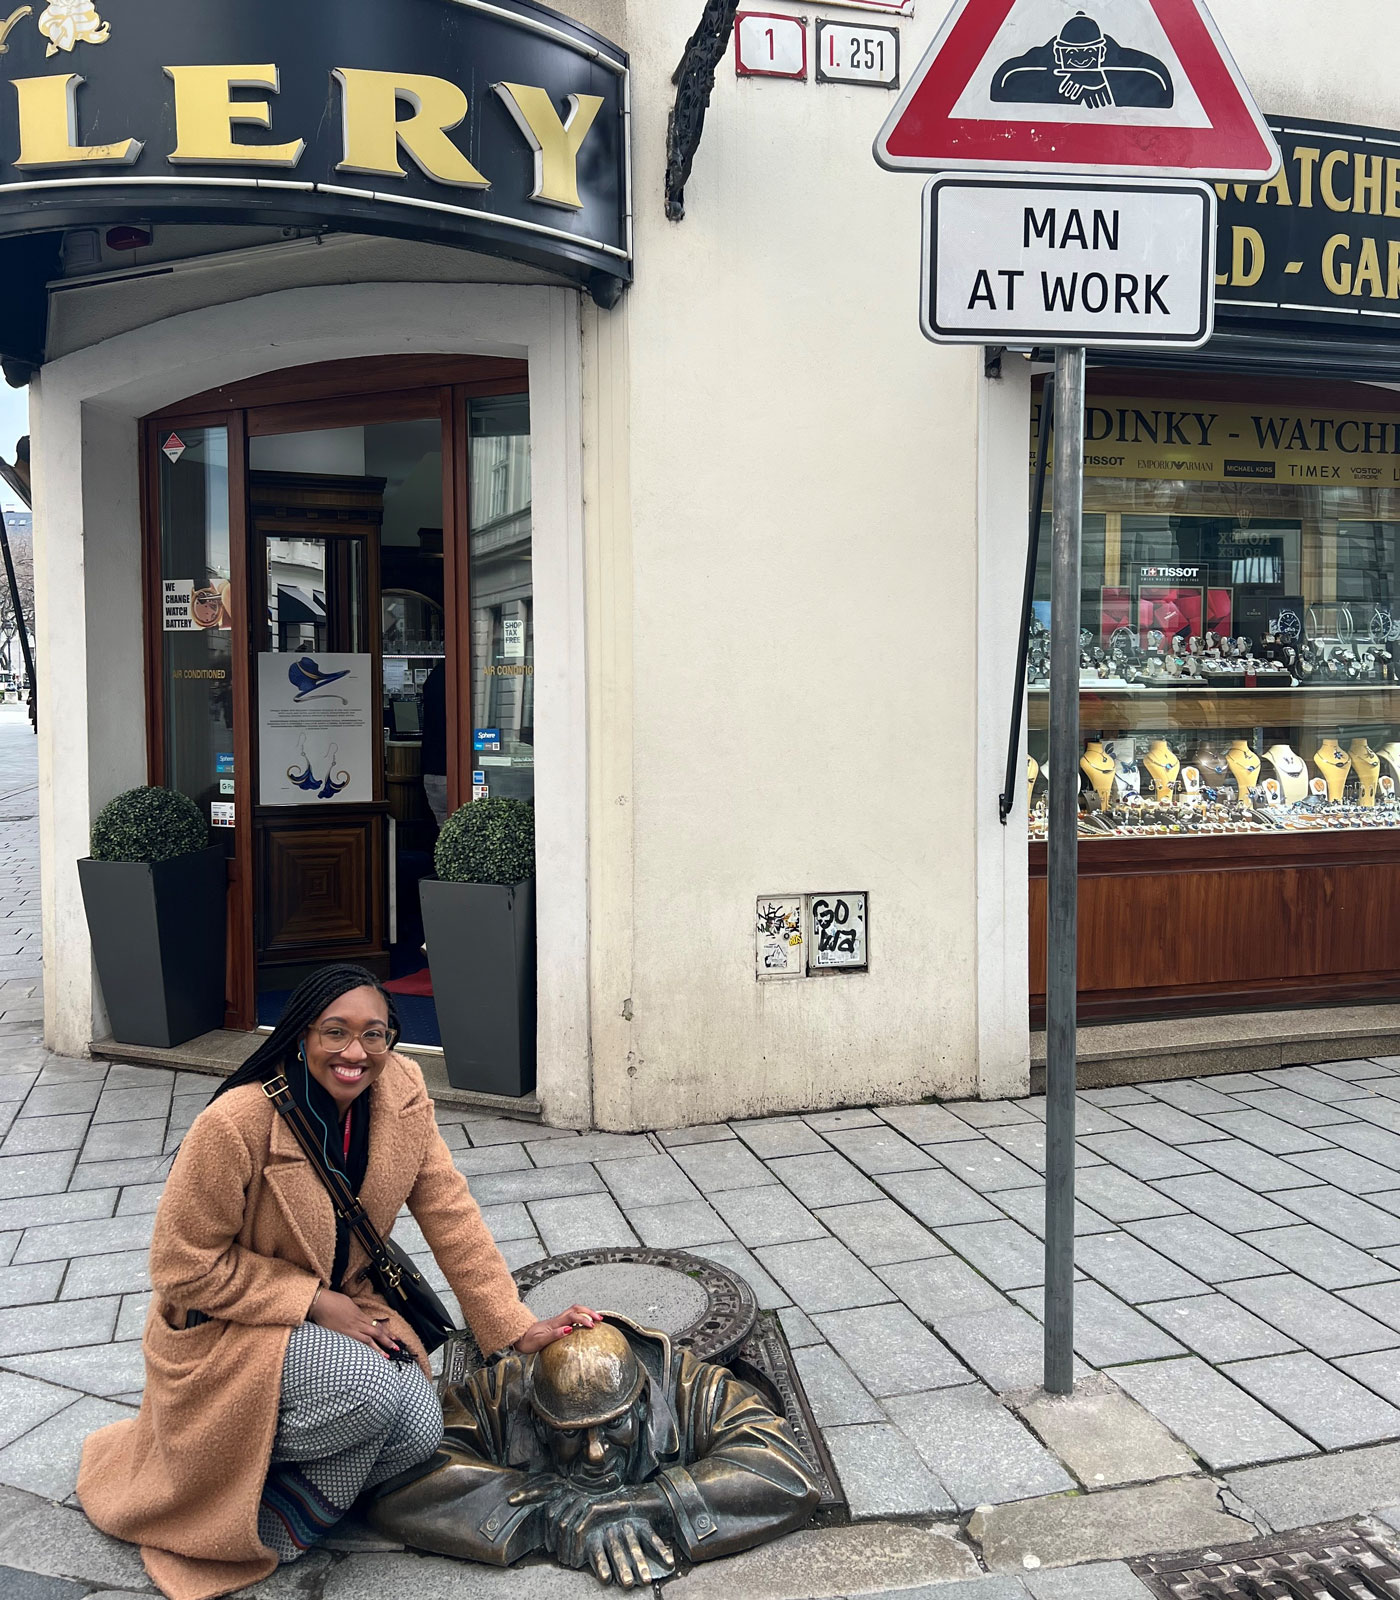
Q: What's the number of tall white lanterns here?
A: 0